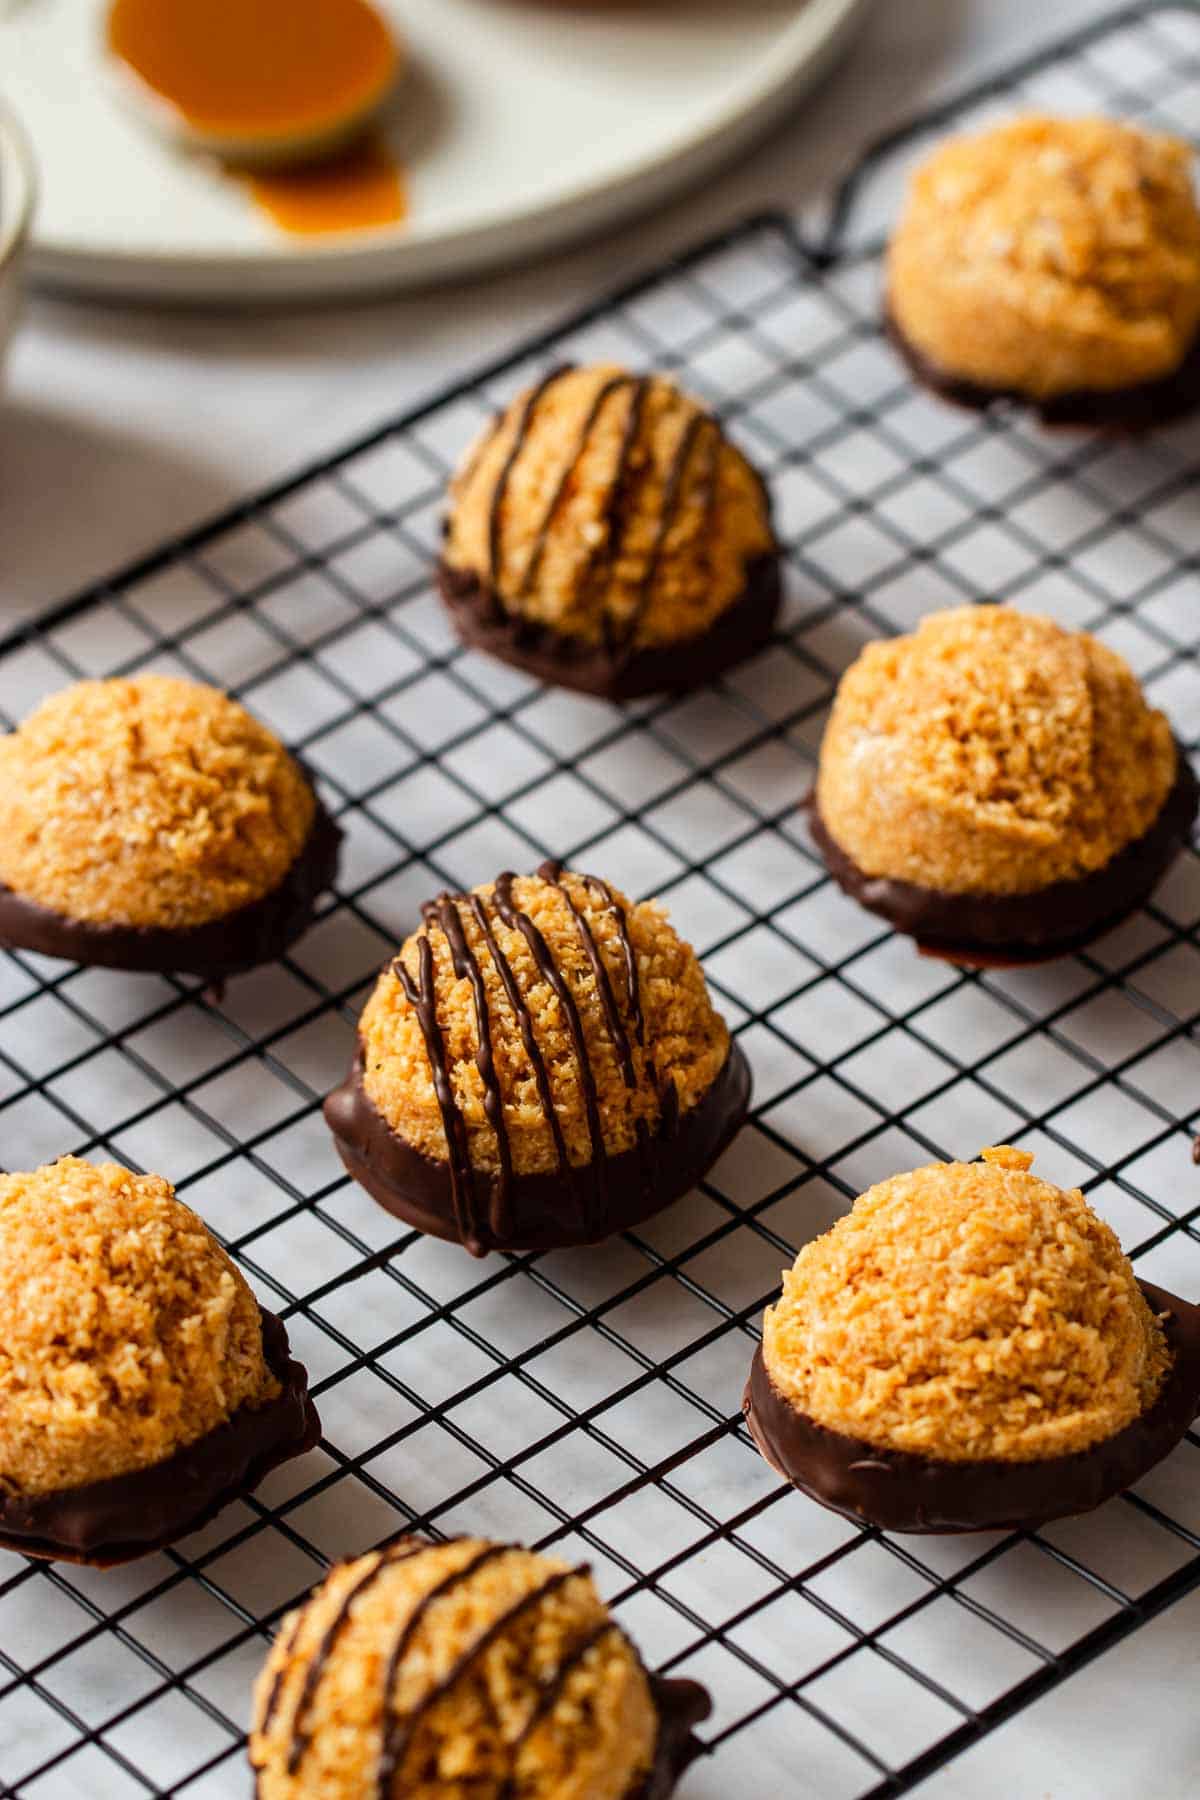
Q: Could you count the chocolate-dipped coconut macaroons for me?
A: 8